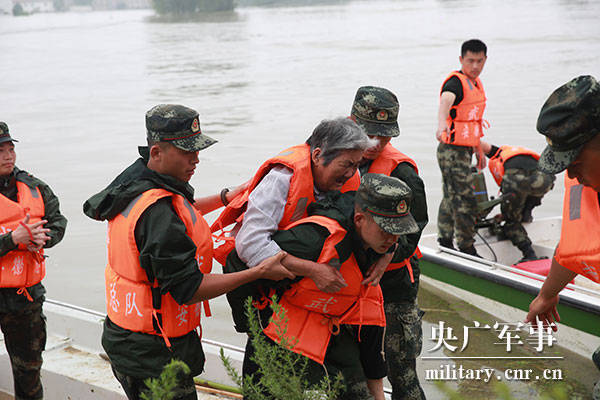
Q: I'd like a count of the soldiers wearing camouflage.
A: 7